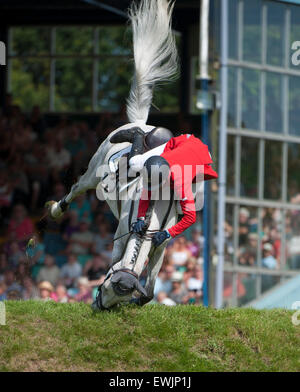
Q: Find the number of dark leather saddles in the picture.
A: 1